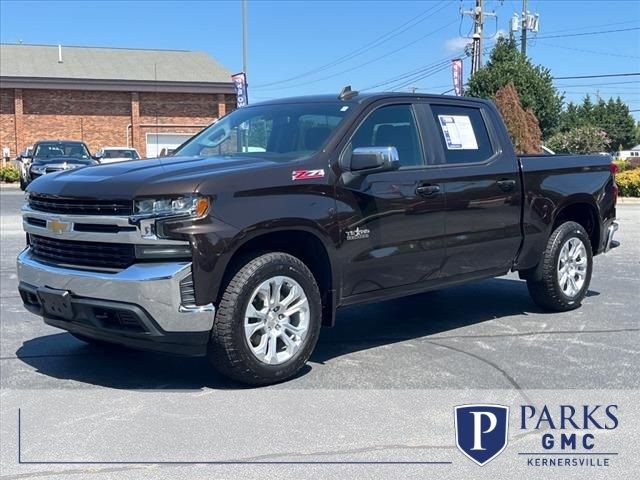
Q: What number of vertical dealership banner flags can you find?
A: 2